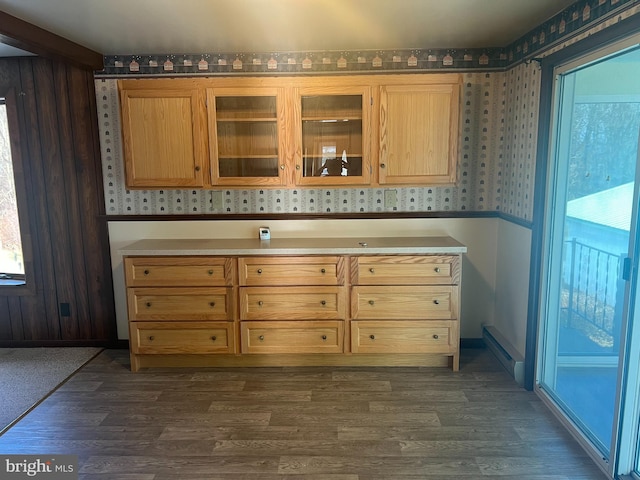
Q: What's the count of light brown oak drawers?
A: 9